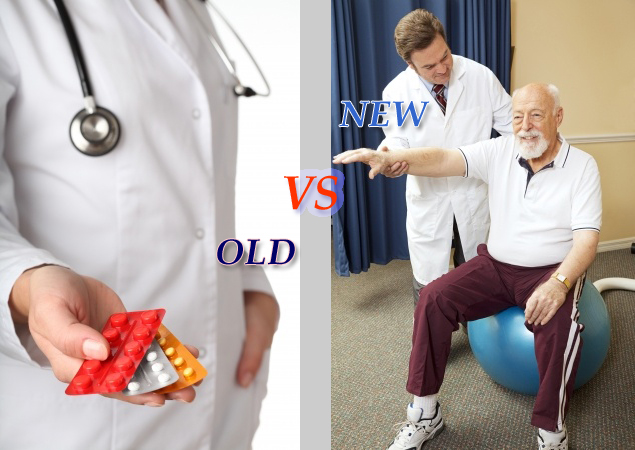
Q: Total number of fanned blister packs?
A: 3